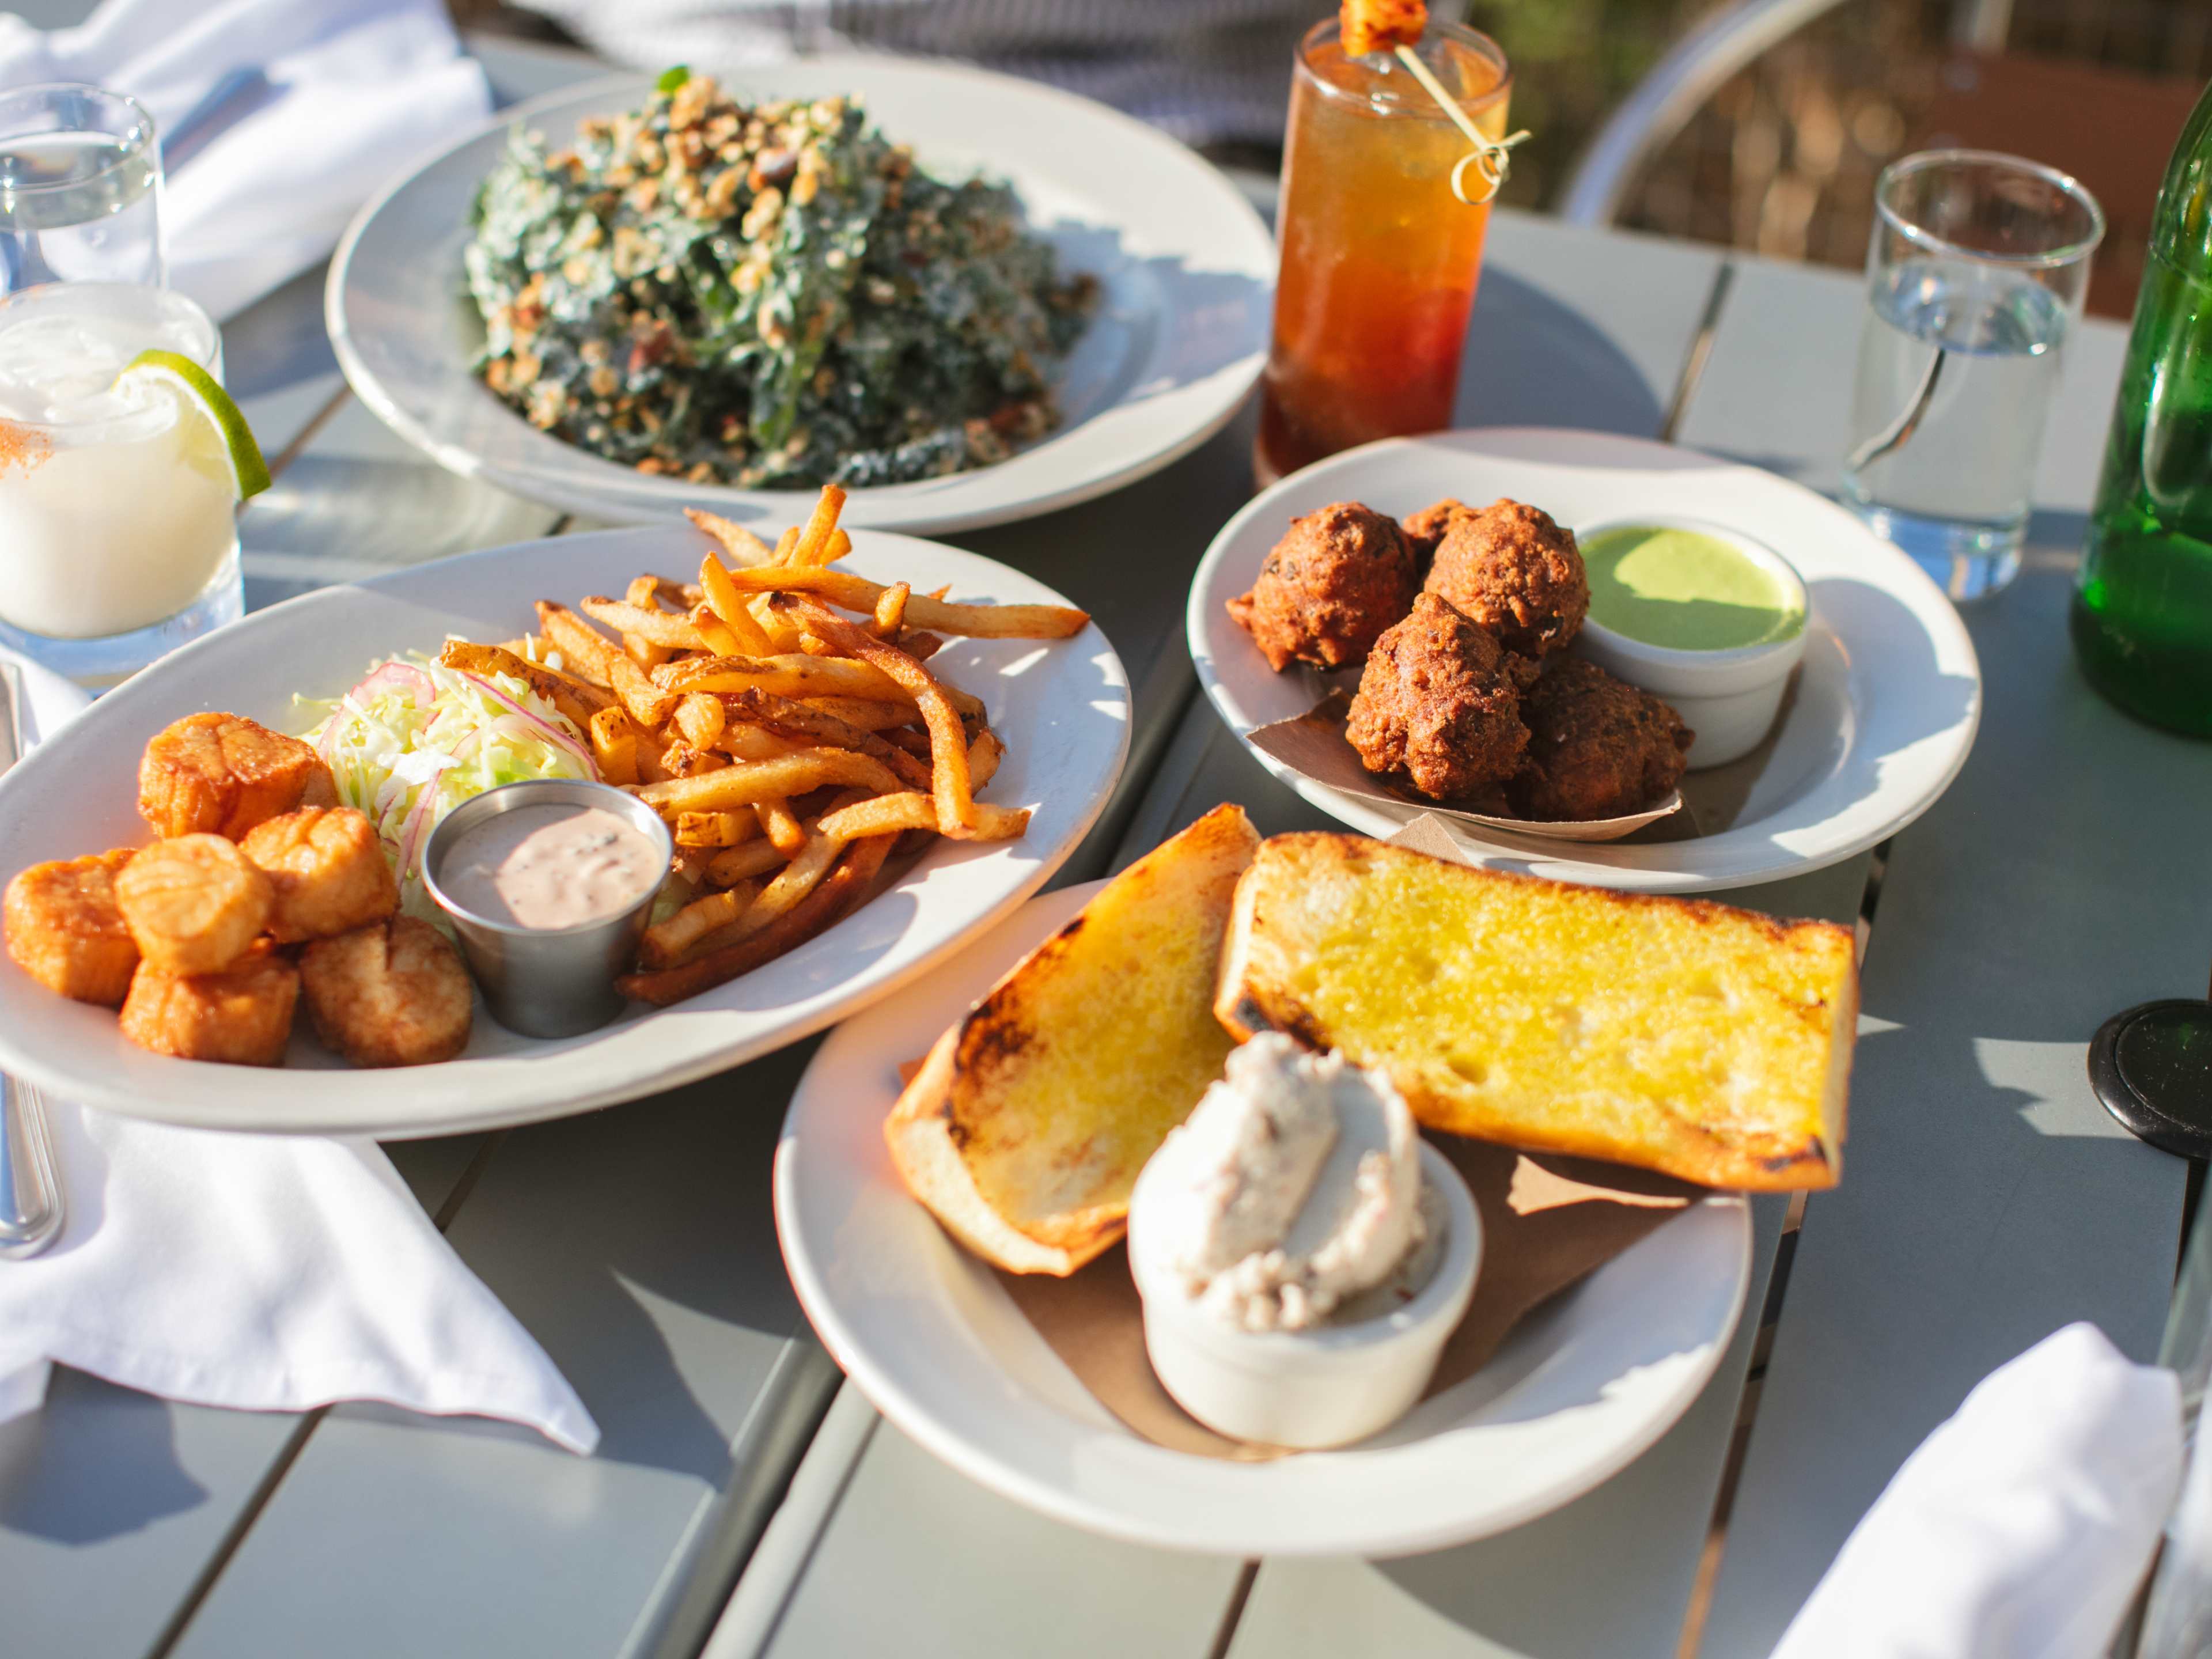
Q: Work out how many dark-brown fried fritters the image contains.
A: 5